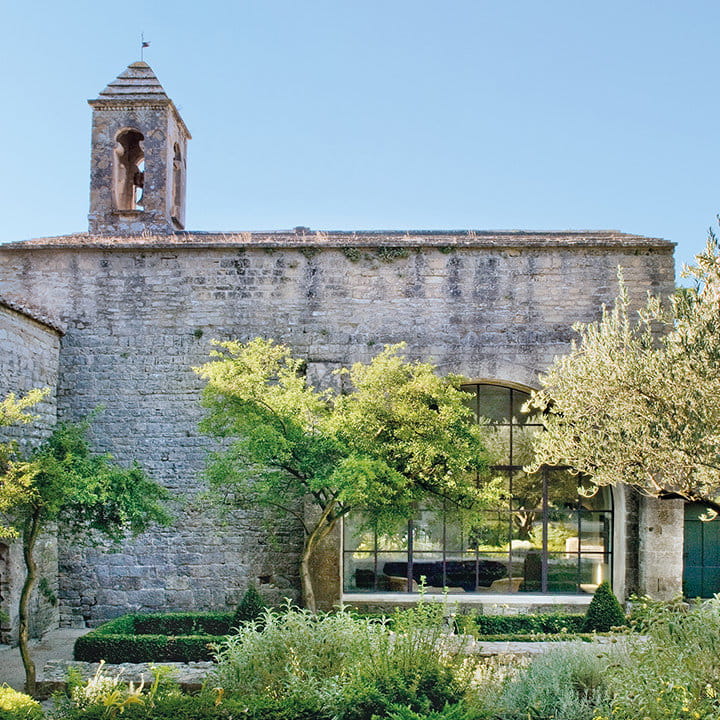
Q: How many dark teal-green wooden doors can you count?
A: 1